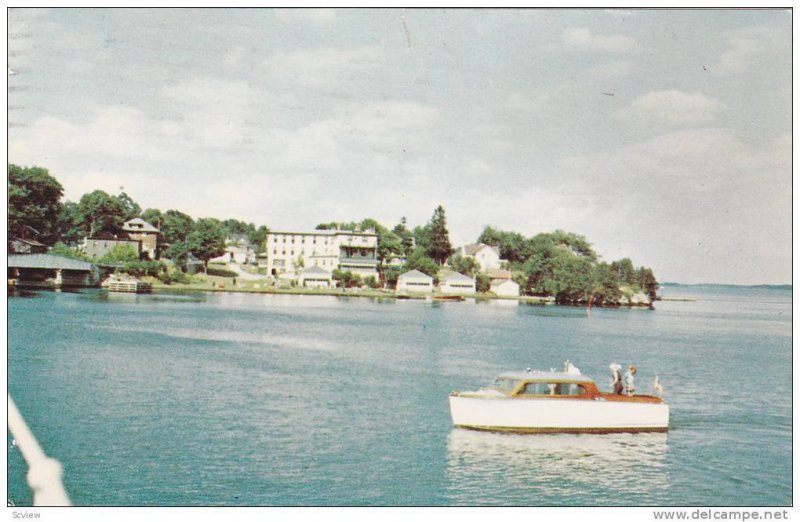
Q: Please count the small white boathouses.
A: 4